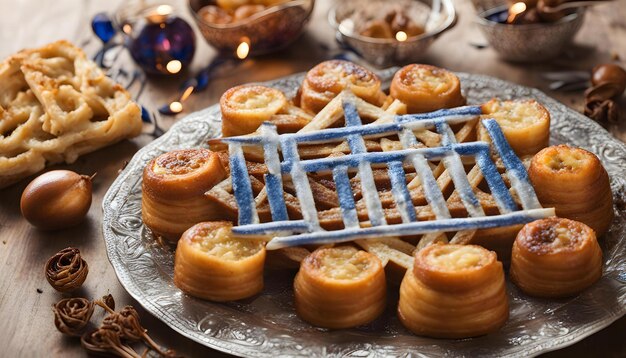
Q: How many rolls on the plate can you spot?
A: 10